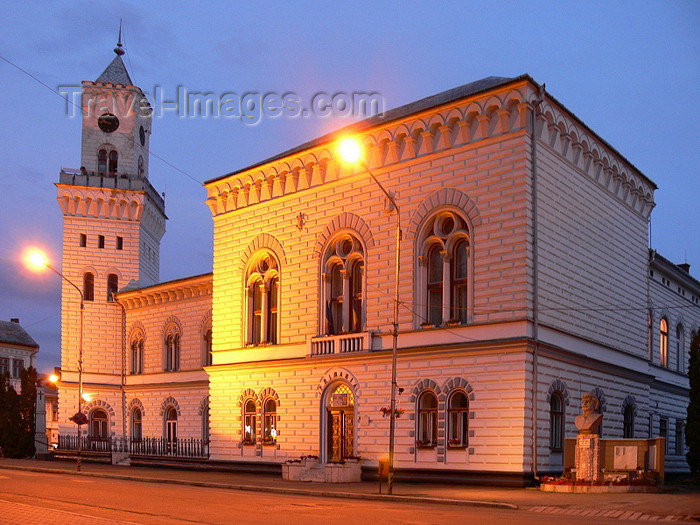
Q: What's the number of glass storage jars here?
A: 0